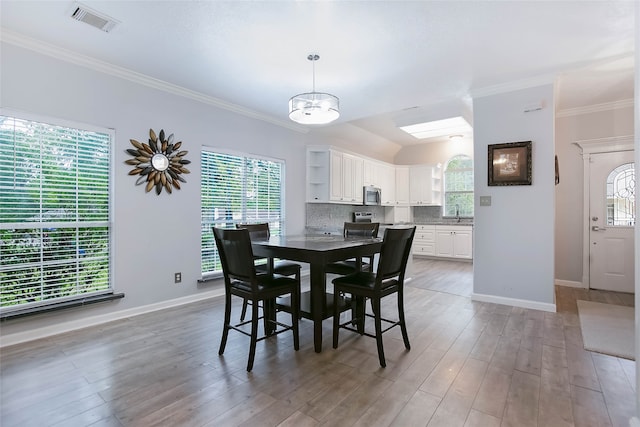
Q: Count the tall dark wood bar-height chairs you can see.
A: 4